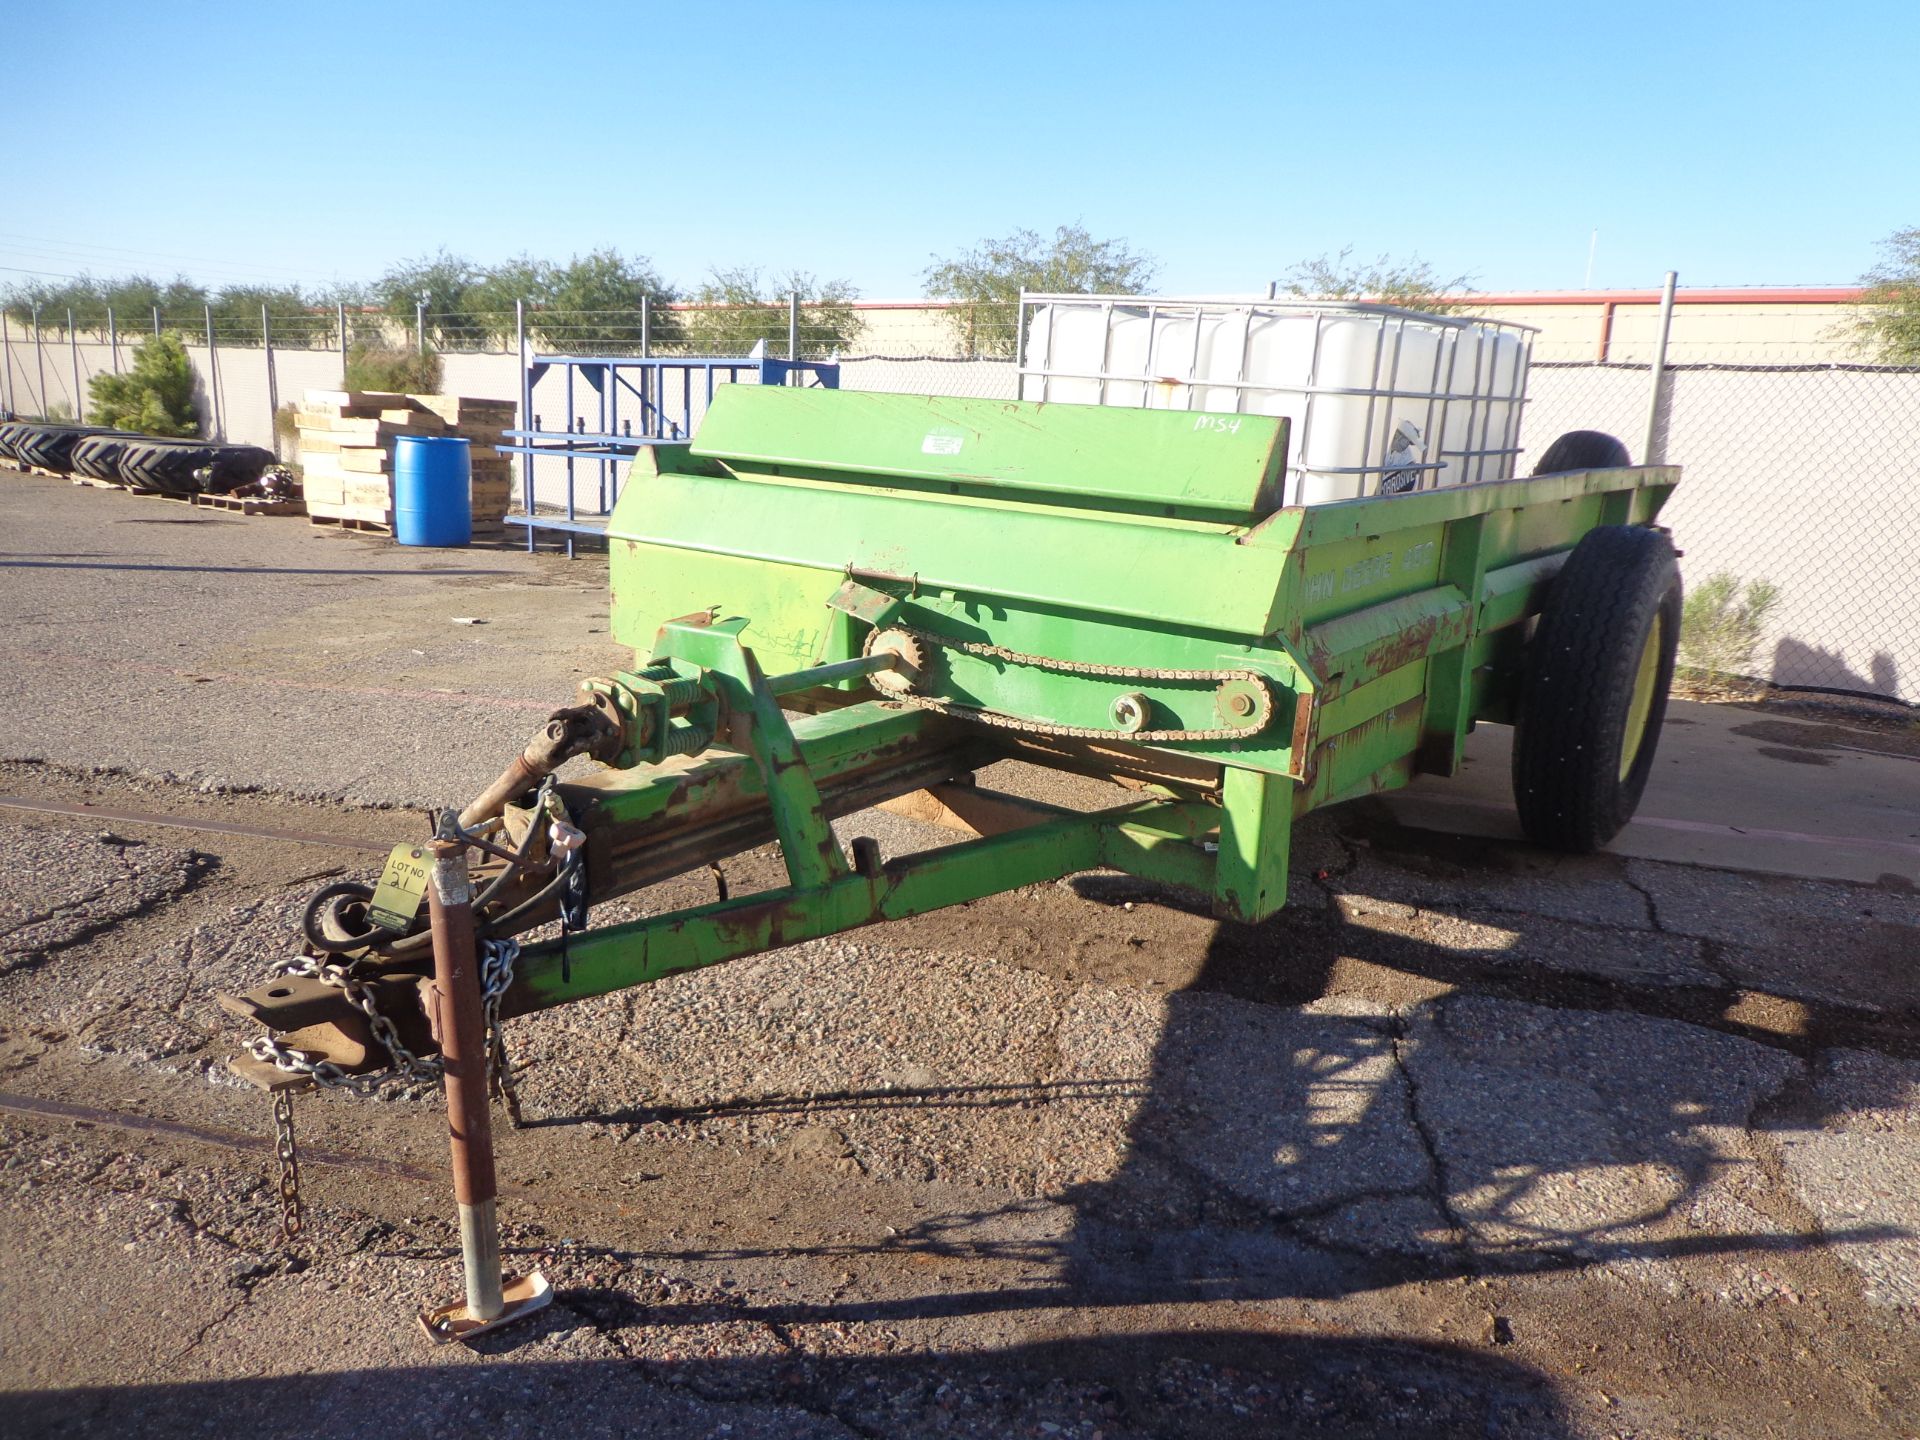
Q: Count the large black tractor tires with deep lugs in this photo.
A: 4